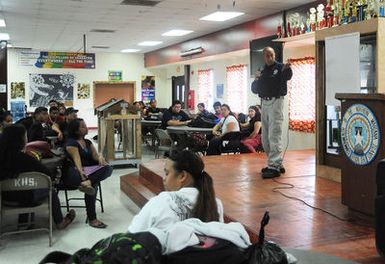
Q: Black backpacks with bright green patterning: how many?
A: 1